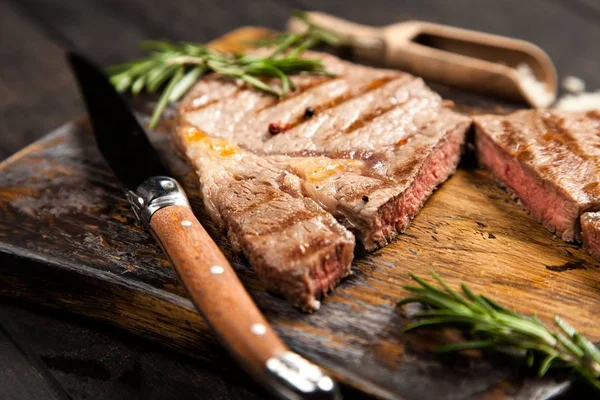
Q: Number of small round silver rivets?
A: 3